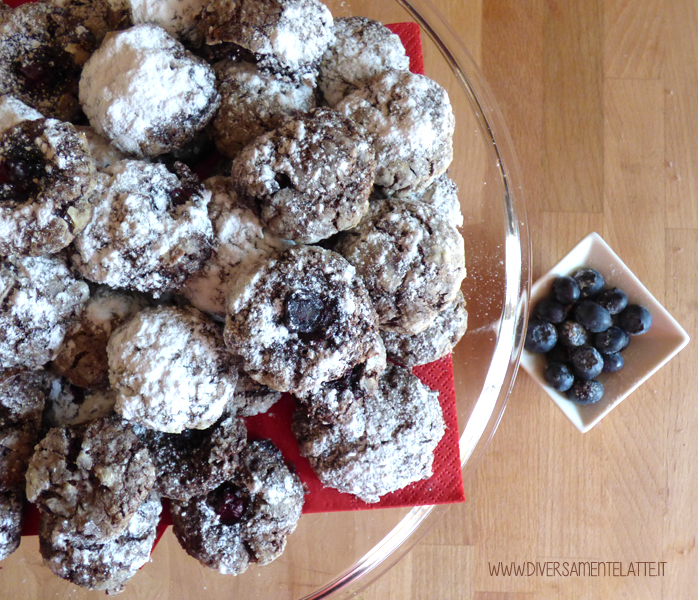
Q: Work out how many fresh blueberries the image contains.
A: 15